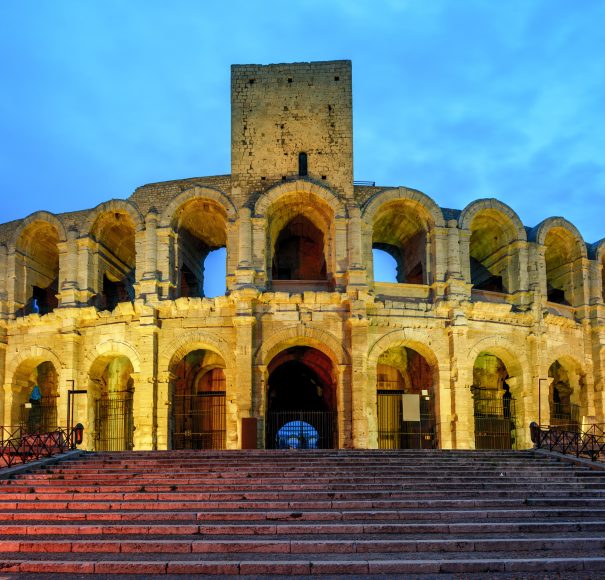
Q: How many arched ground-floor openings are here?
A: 7